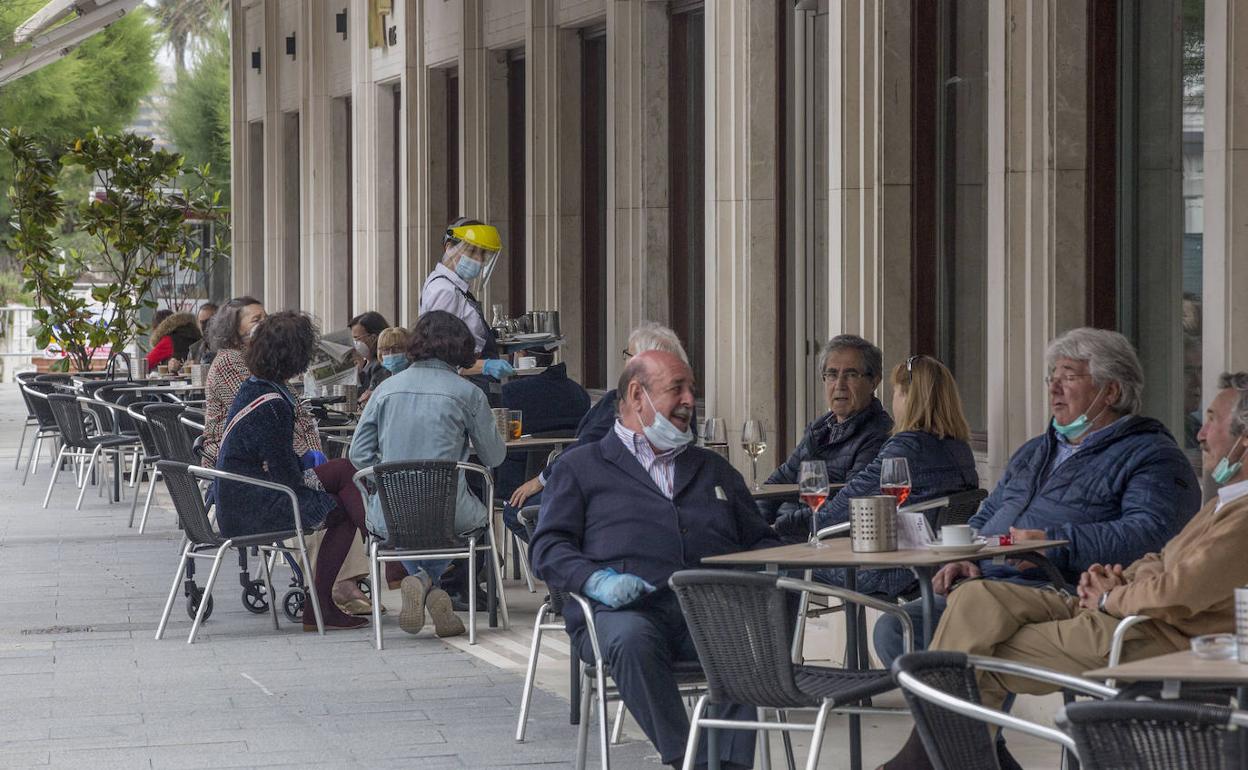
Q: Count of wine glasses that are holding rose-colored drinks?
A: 2